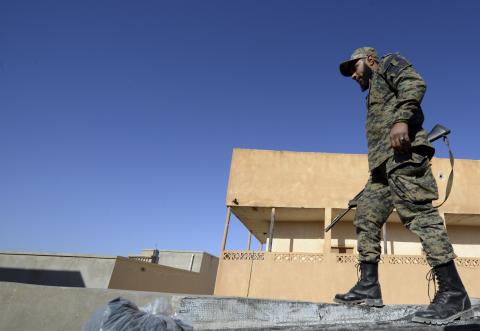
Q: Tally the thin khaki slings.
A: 1